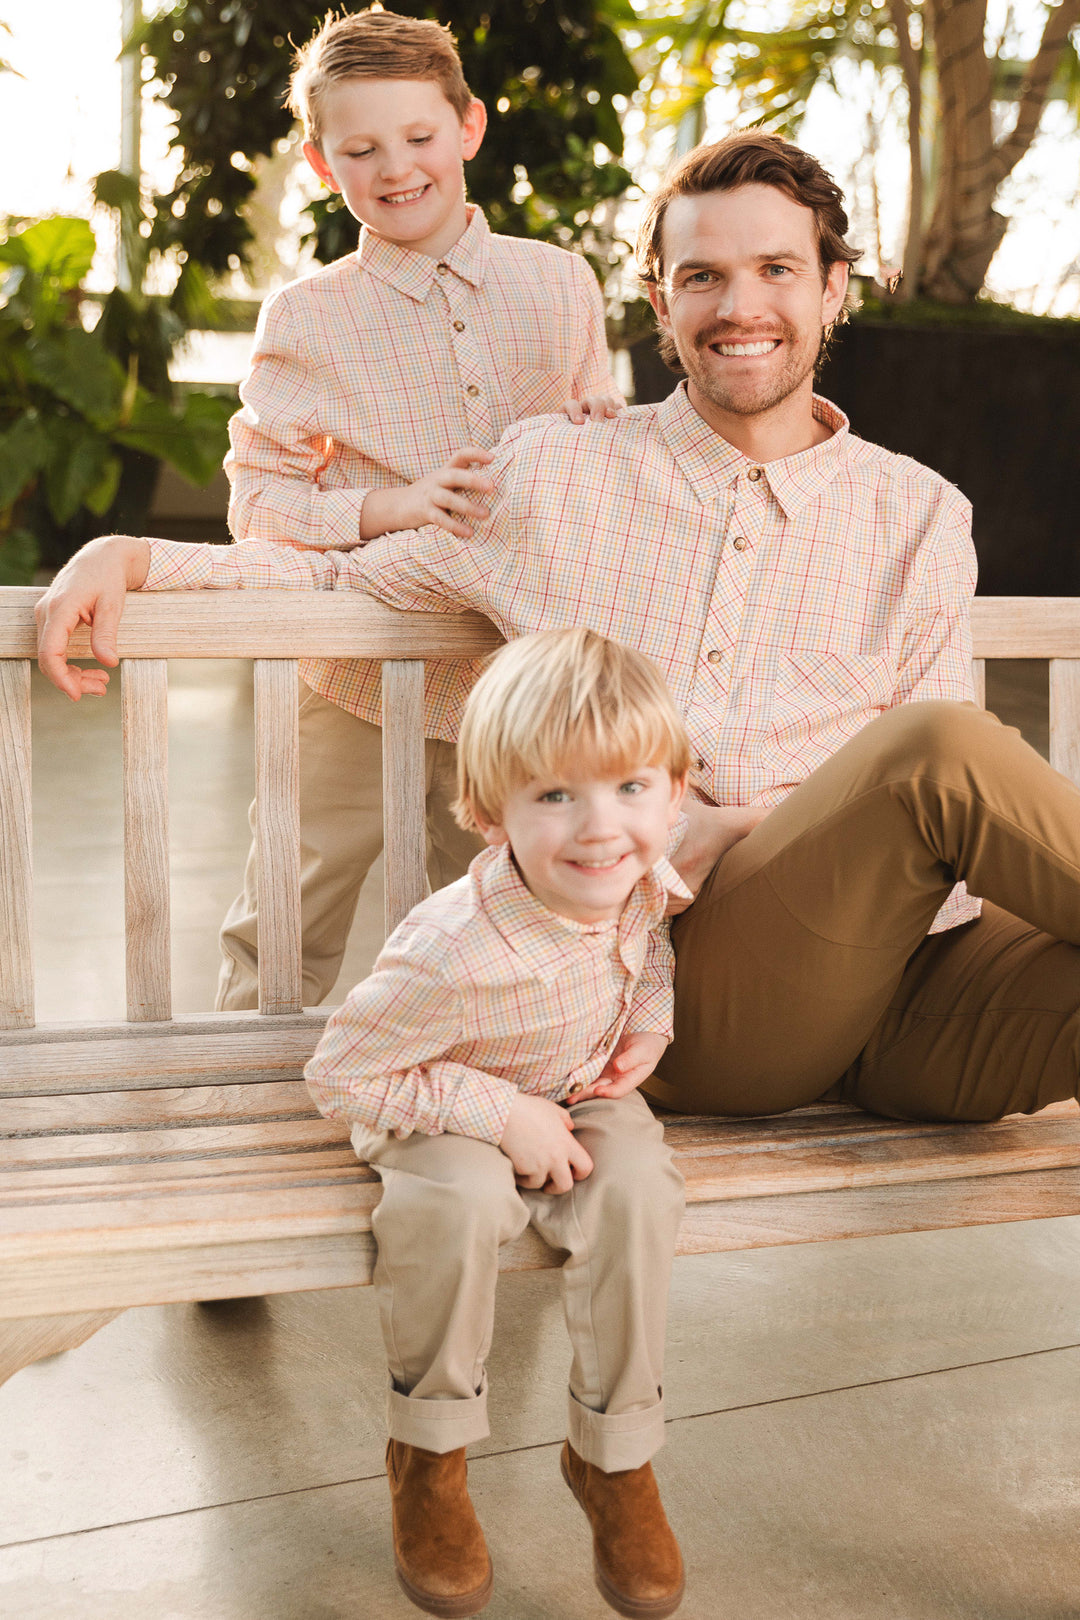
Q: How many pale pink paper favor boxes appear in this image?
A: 0